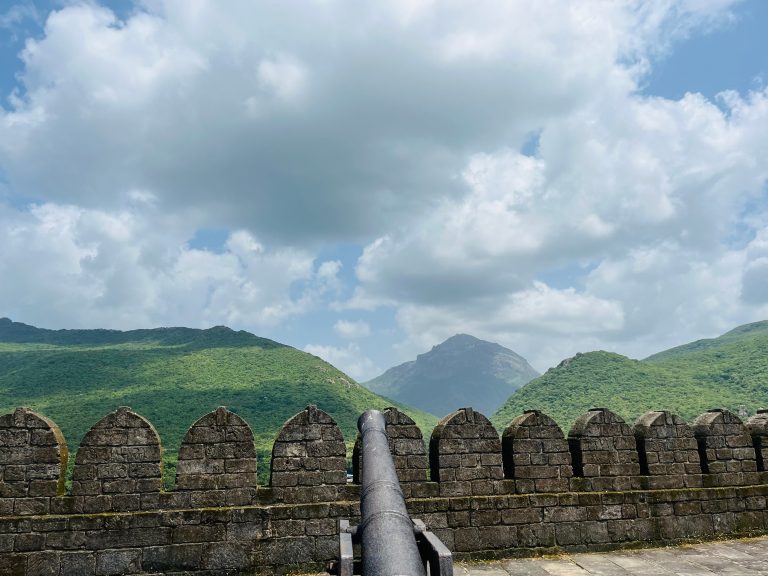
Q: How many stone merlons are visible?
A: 11